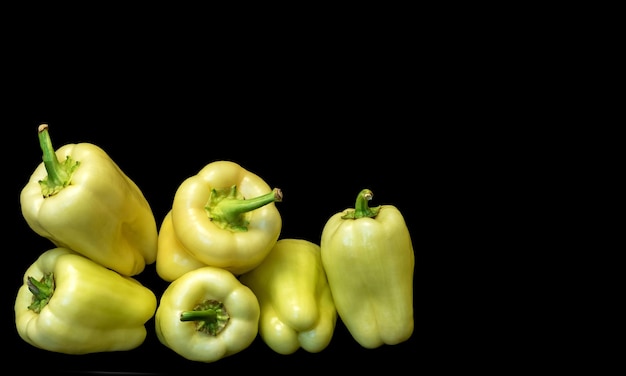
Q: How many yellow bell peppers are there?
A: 6